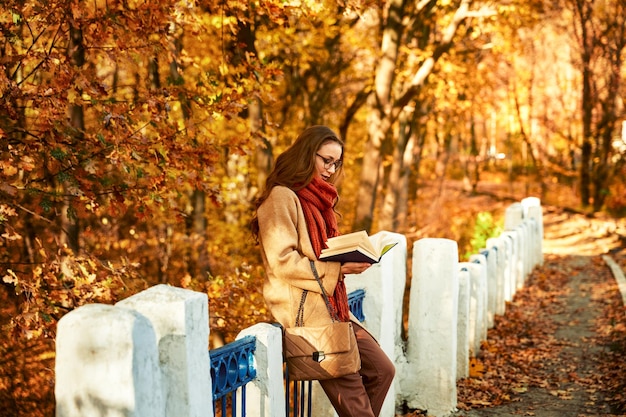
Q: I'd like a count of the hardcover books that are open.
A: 1